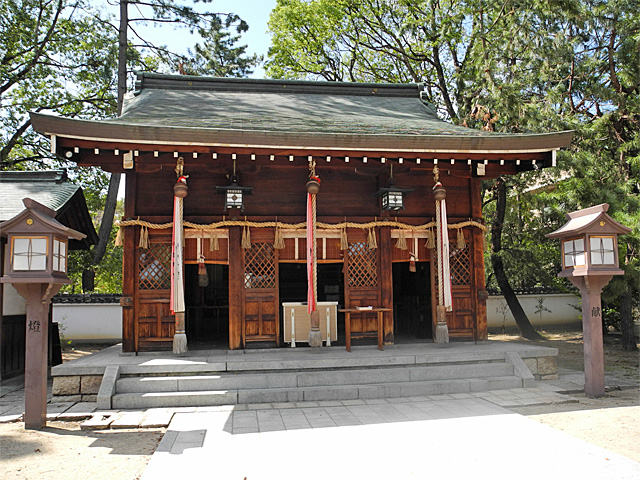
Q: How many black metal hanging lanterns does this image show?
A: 2